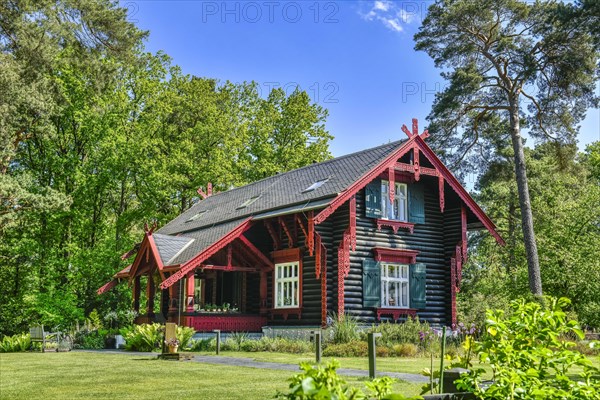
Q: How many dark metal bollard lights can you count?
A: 3